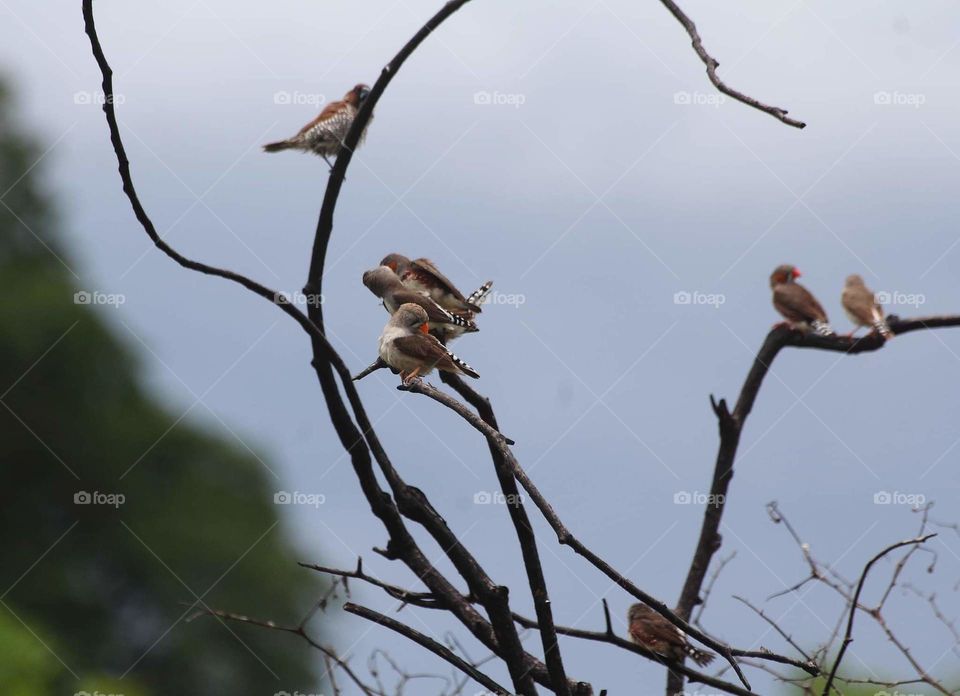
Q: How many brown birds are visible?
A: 7